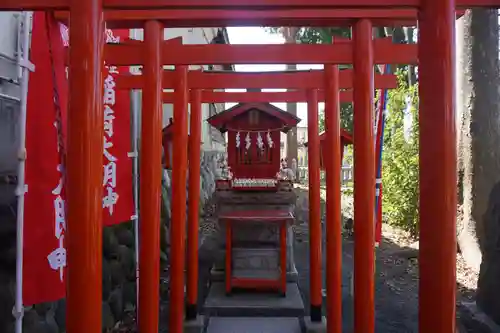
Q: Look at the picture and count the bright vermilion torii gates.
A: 4